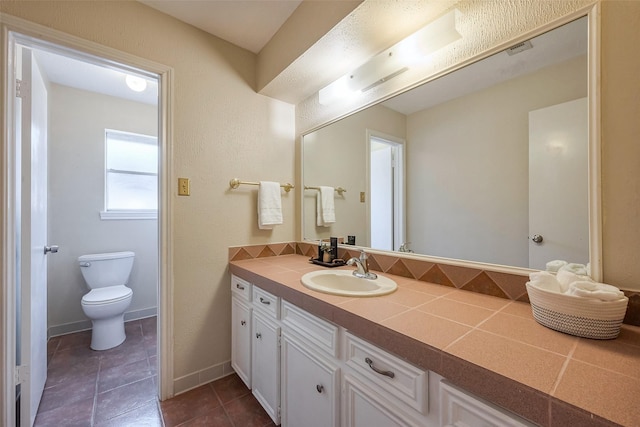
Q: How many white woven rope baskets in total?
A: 1